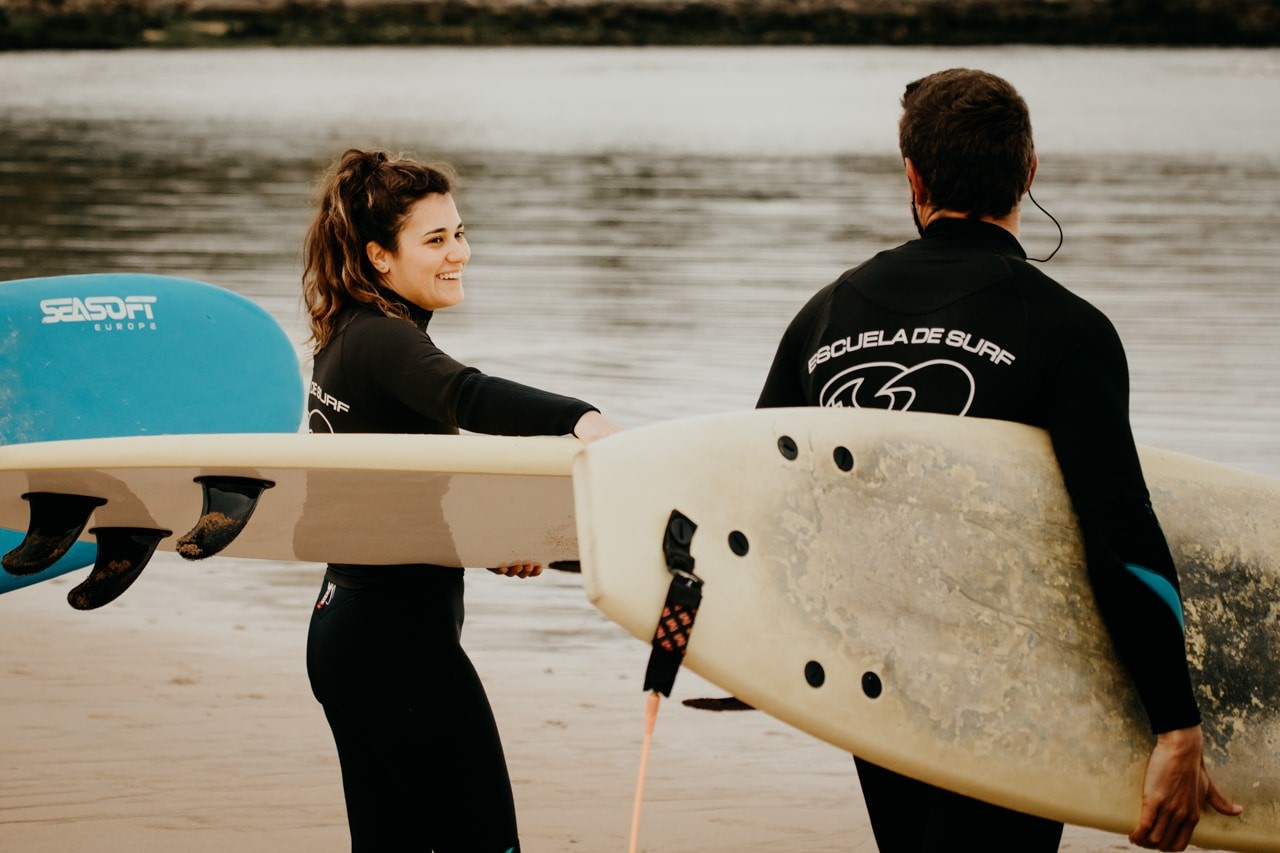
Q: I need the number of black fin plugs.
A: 5